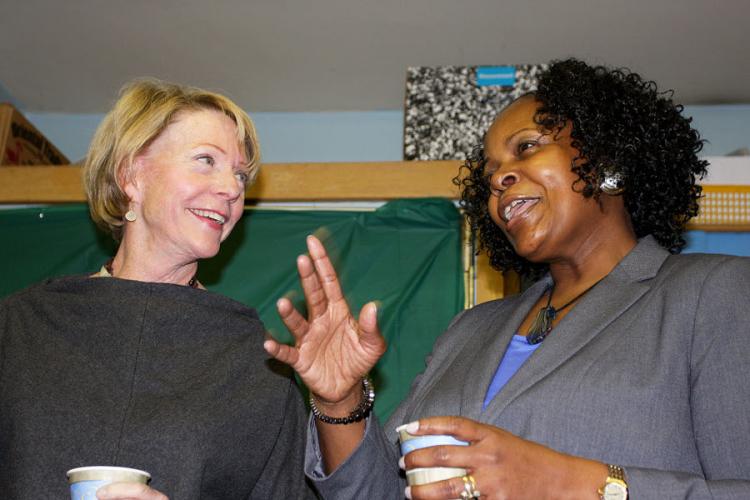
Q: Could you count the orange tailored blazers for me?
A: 0